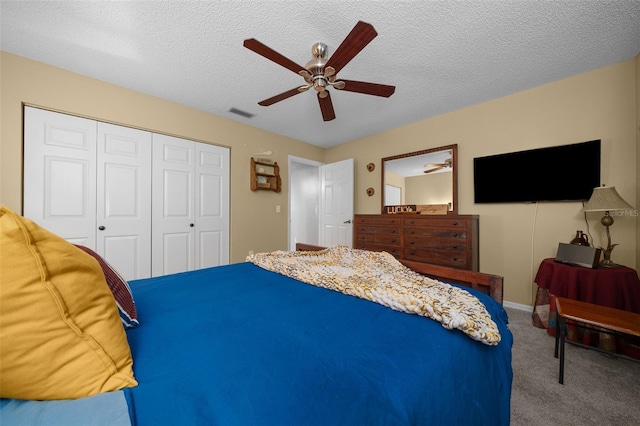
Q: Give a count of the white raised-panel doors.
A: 5